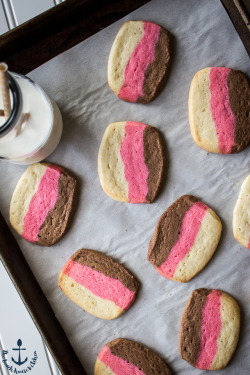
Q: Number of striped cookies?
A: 9